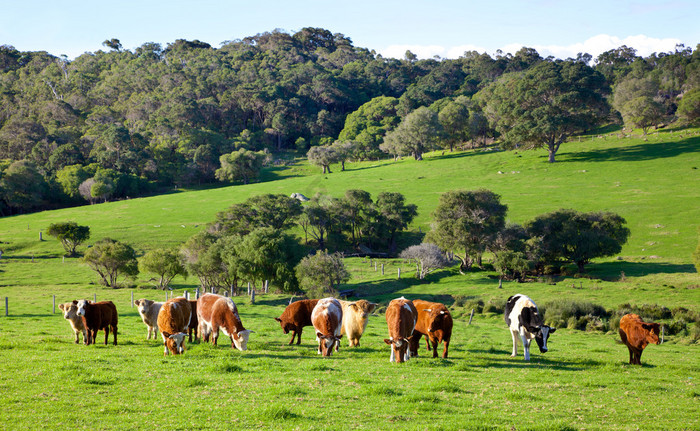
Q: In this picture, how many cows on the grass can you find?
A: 13